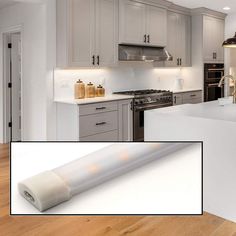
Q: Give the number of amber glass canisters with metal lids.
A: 3